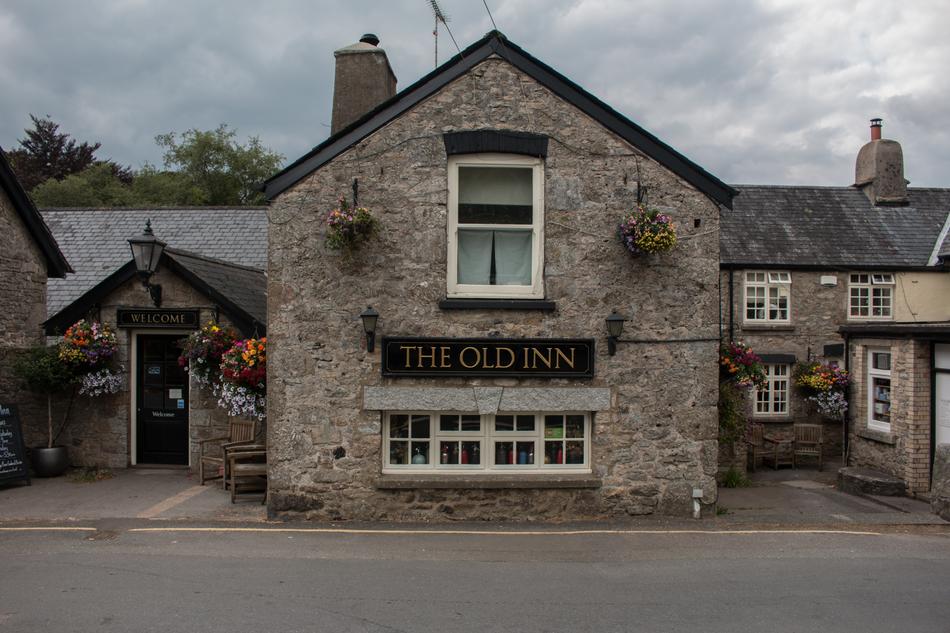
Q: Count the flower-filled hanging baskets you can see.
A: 7